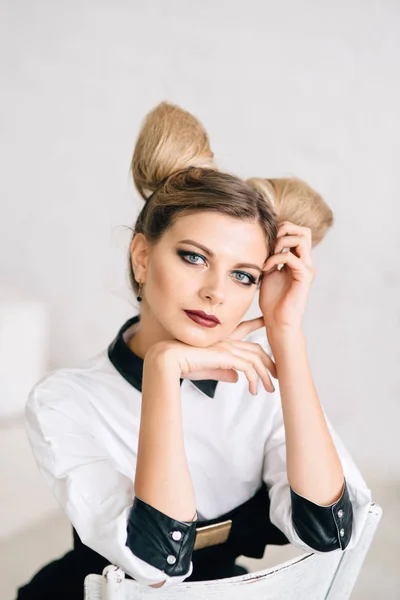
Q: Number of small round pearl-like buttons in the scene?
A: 4